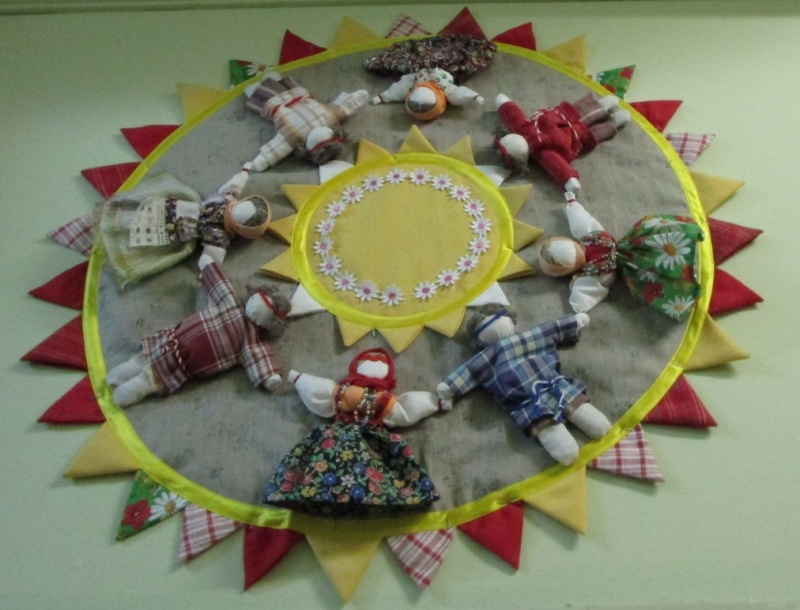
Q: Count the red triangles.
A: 14